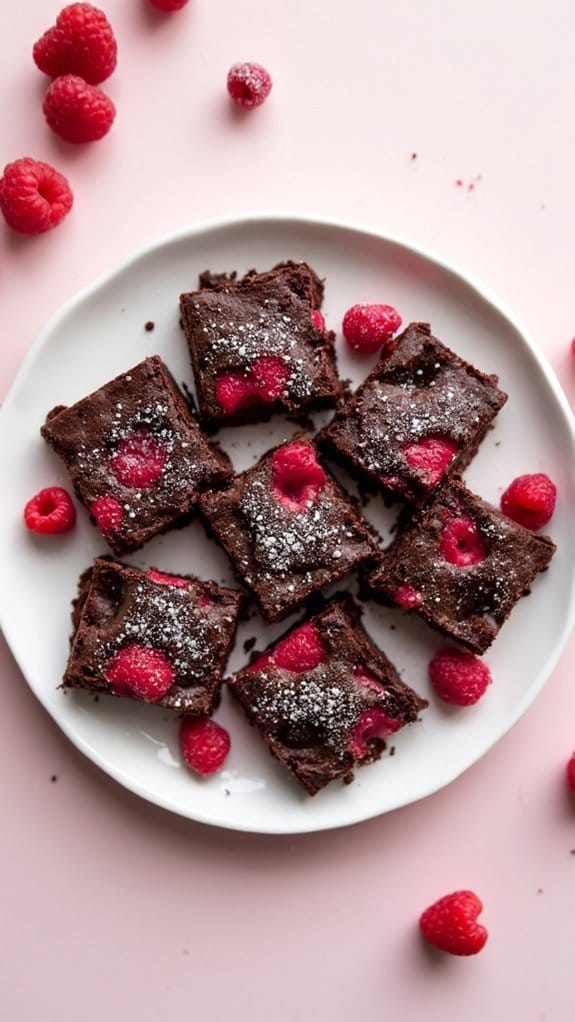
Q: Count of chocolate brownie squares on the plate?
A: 7